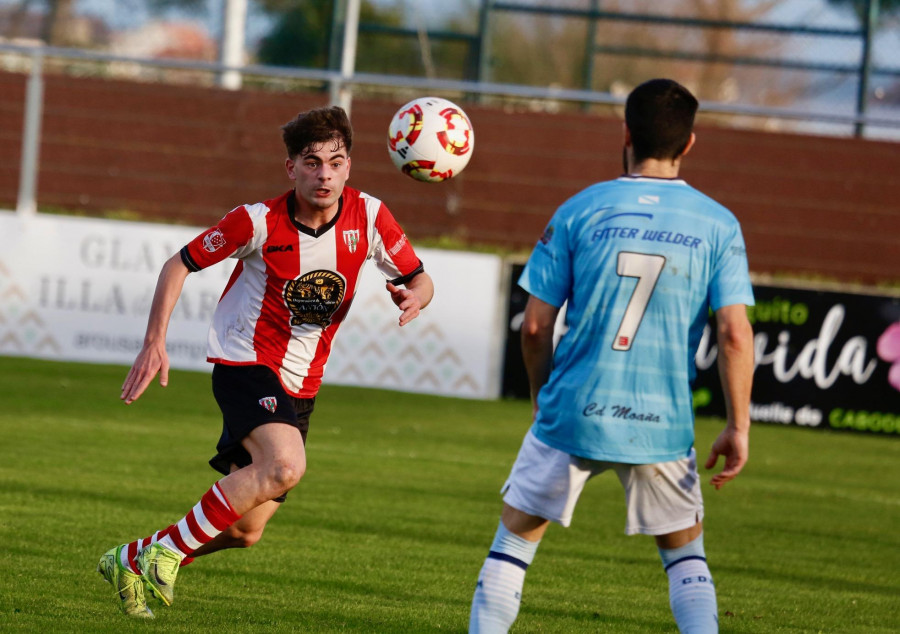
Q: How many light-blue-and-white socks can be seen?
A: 2